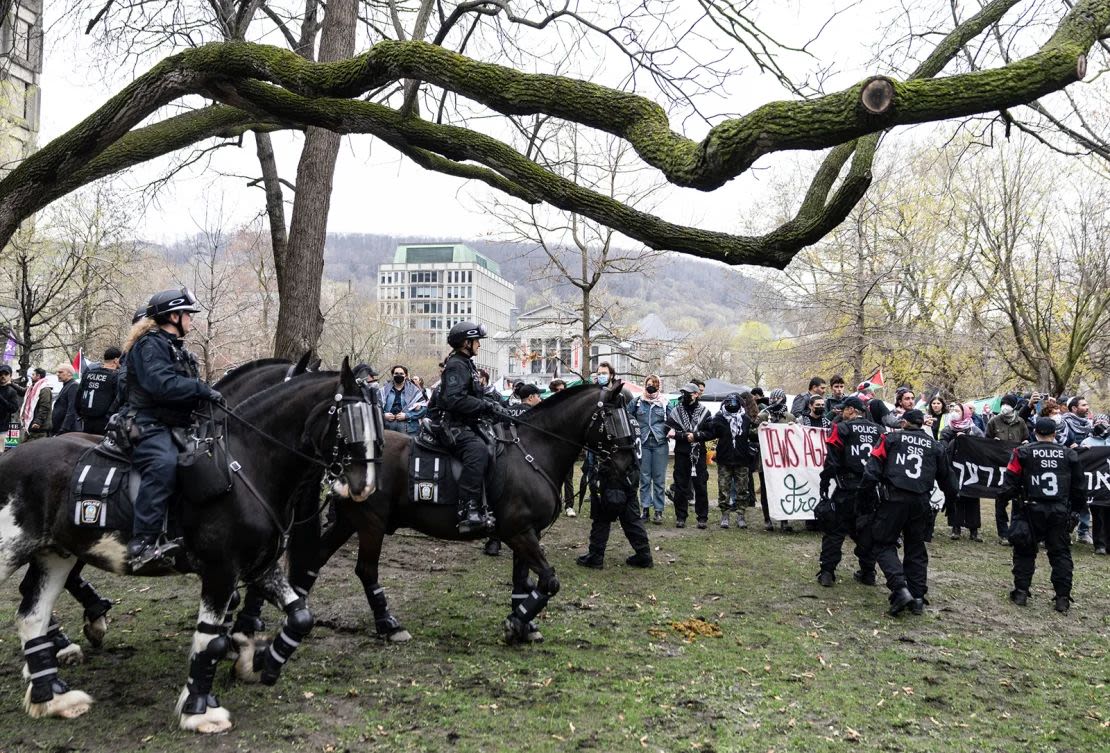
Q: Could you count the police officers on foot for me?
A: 6